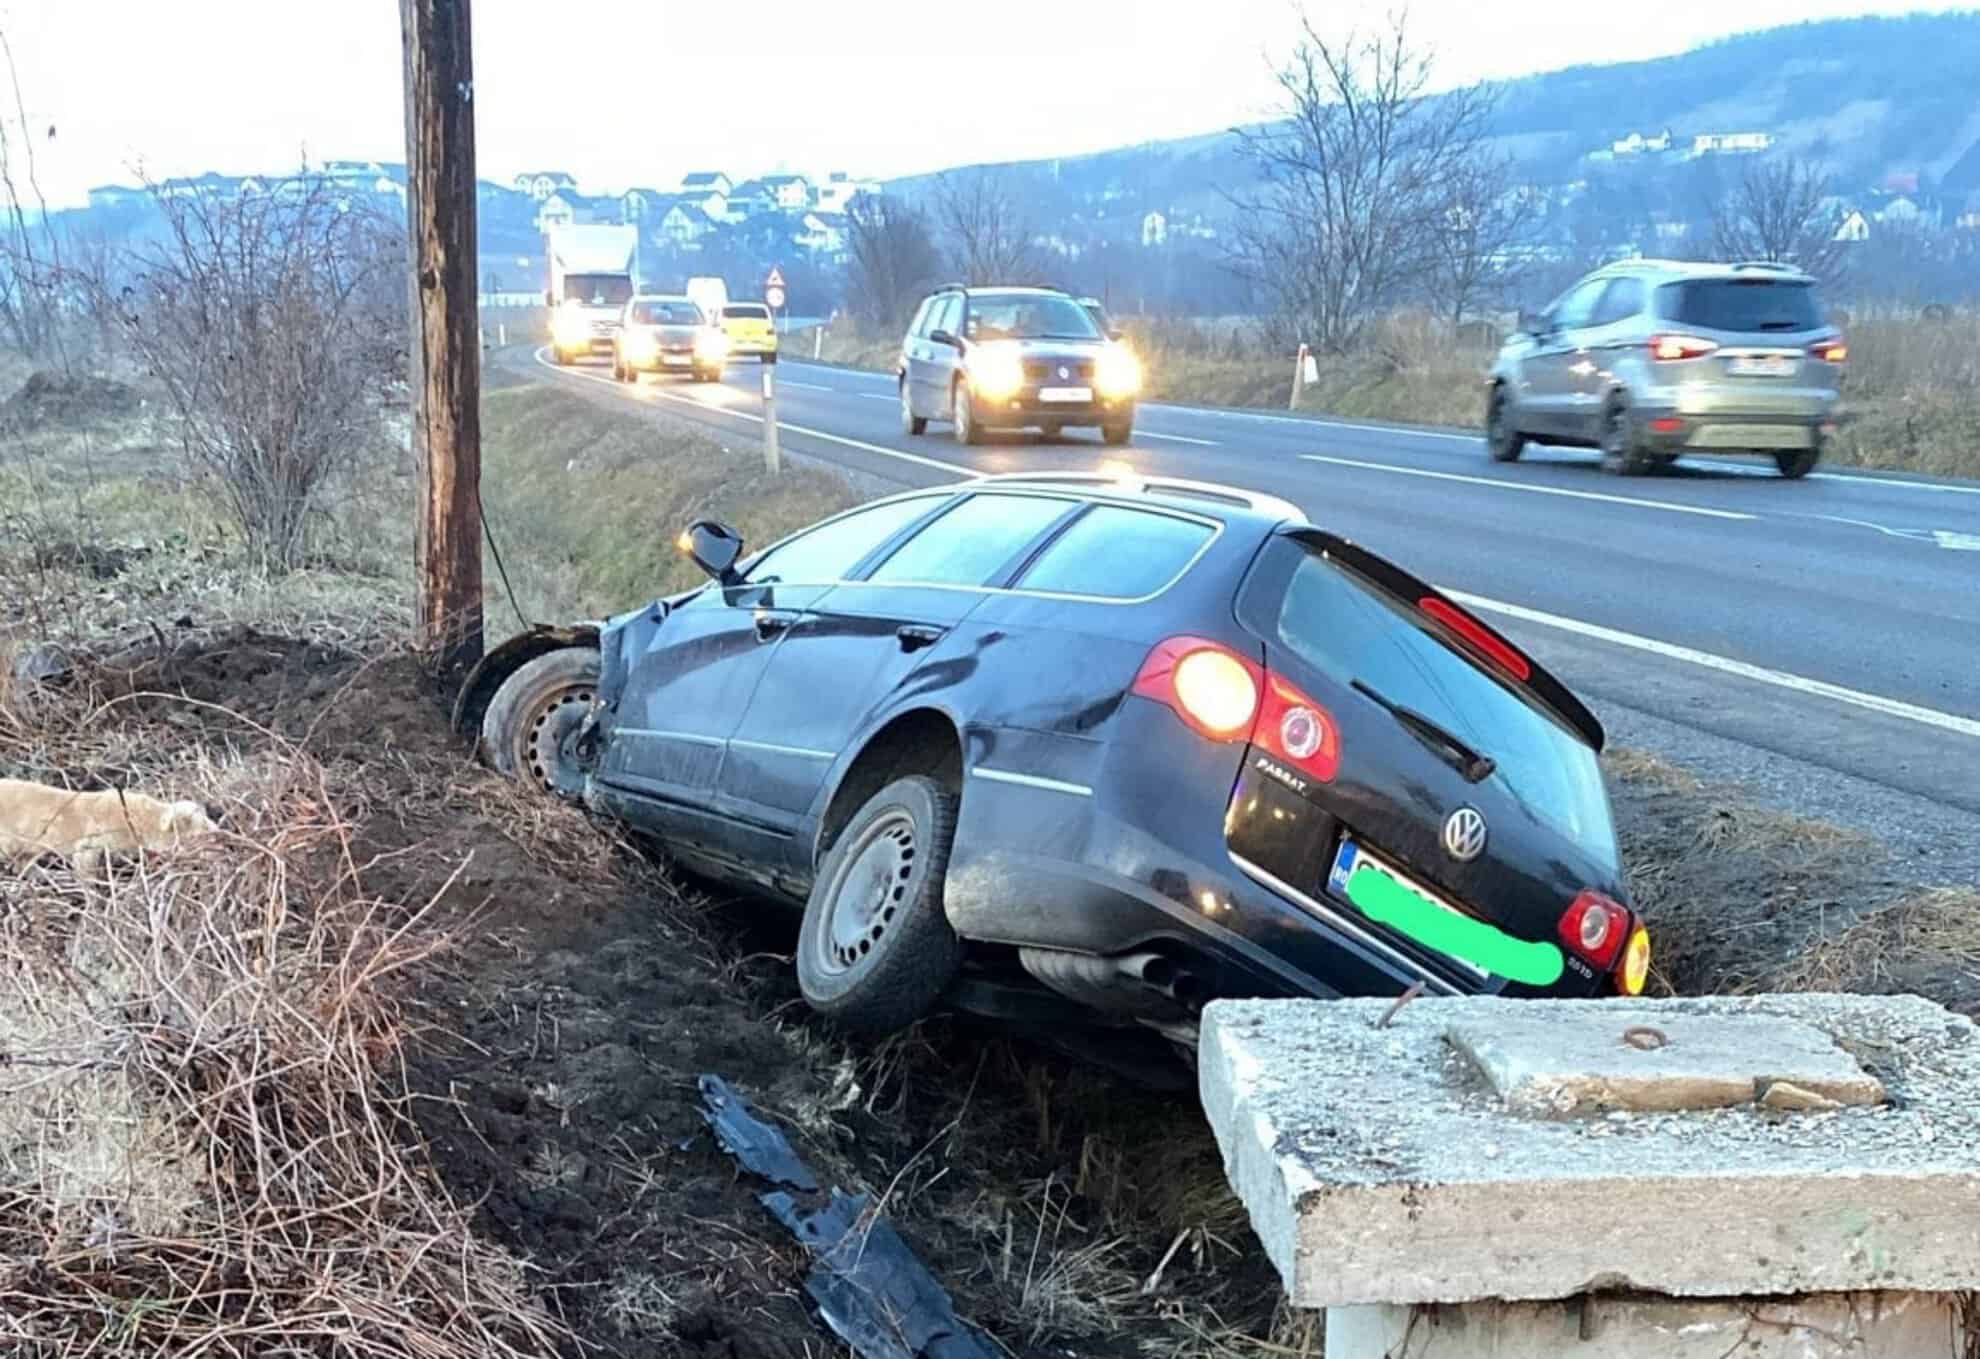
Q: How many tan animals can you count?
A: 1